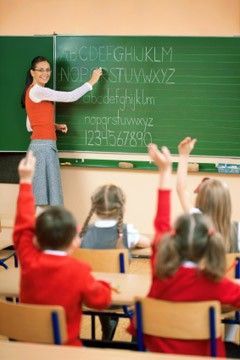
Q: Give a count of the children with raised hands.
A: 3